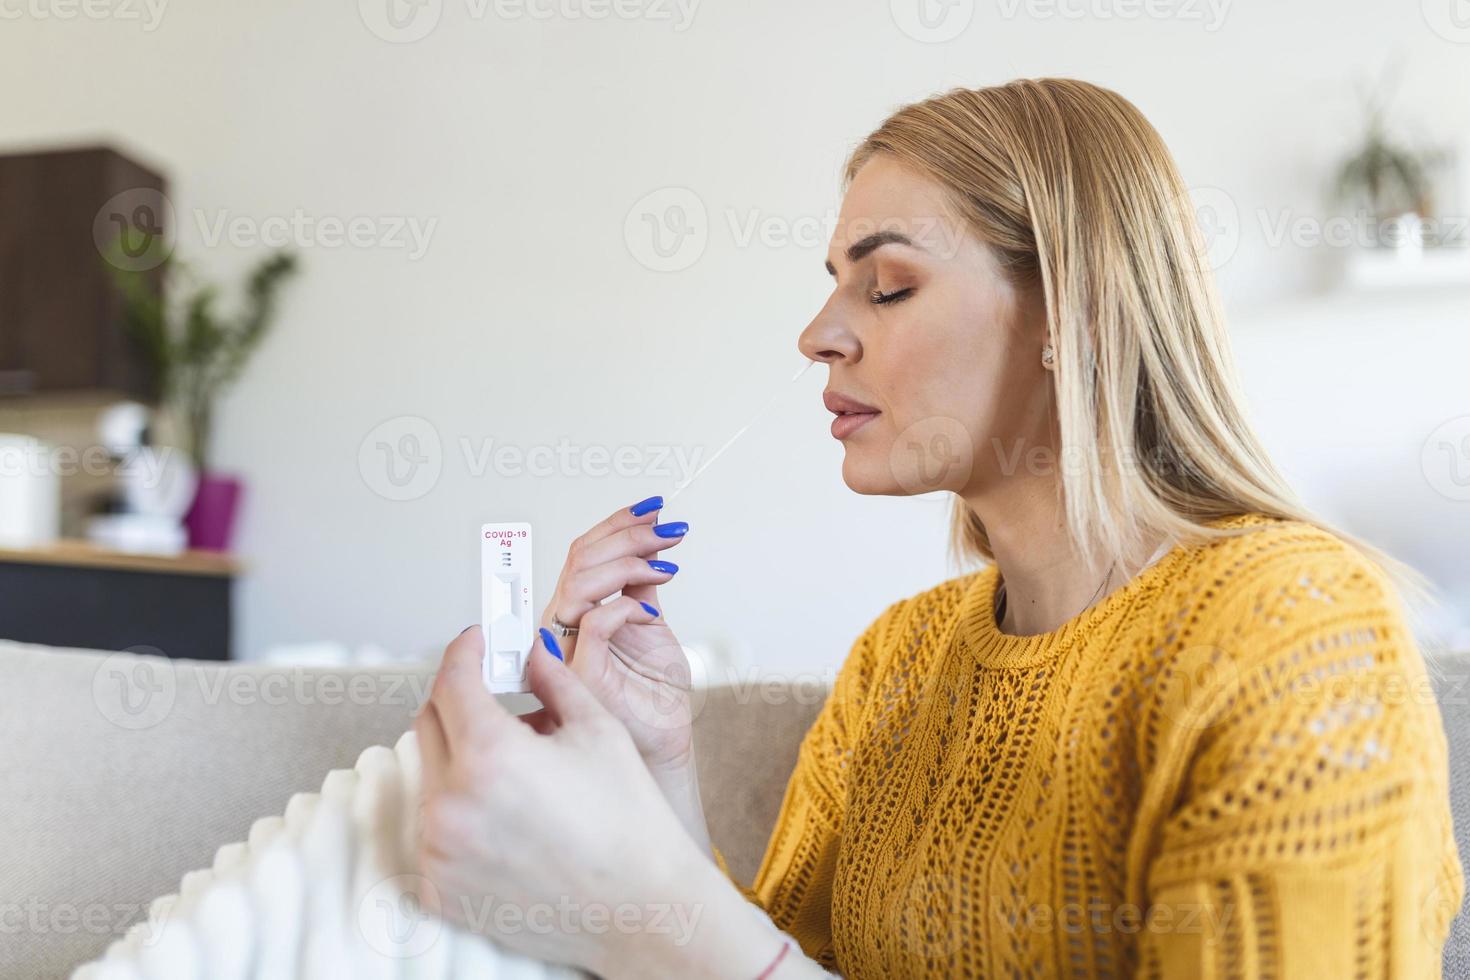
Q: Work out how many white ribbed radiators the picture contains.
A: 0